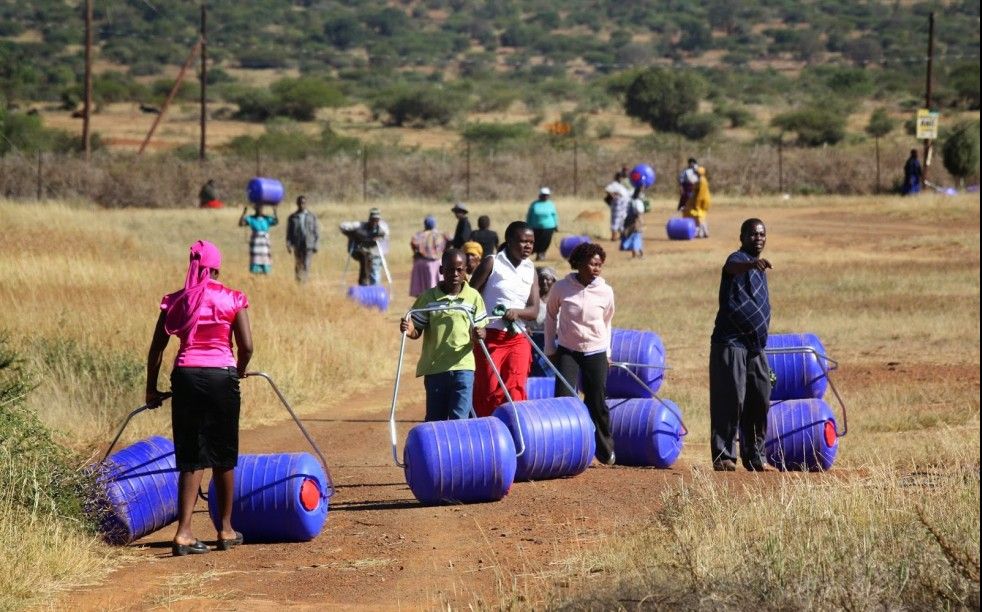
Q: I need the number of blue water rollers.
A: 14